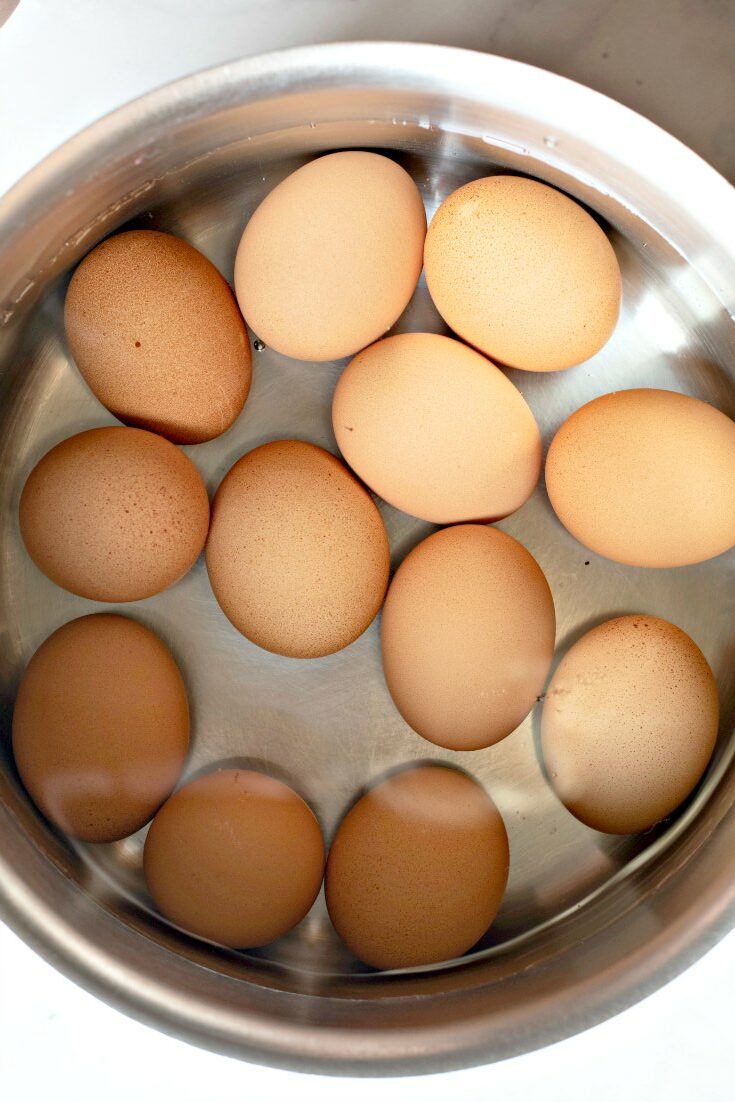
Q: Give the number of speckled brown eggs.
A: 12